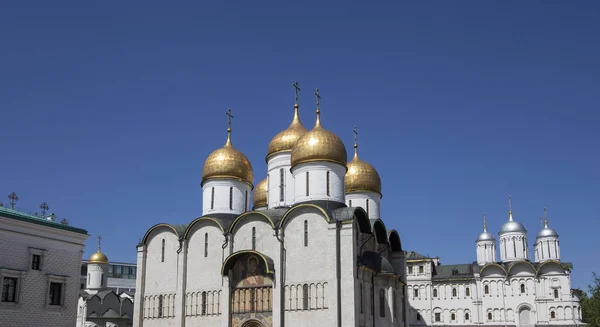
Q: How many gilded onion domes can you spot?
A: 6